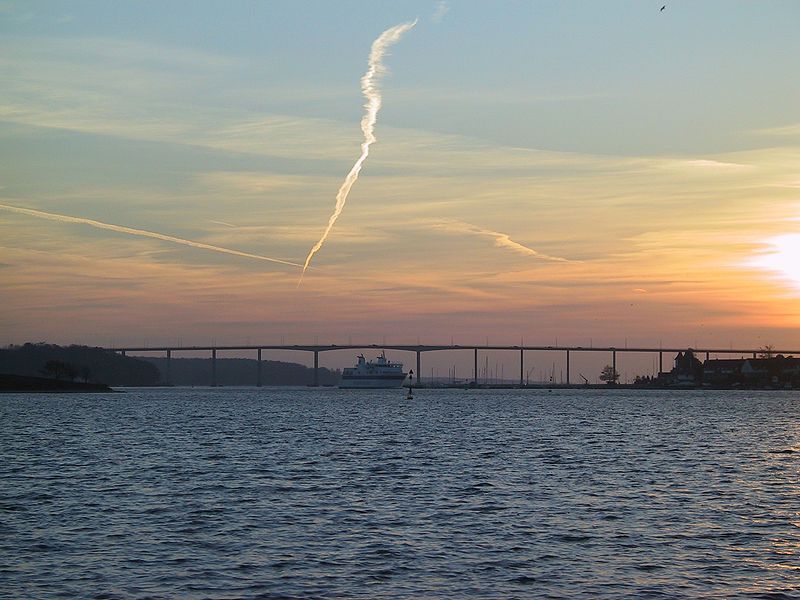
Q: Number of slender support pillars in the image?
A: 13